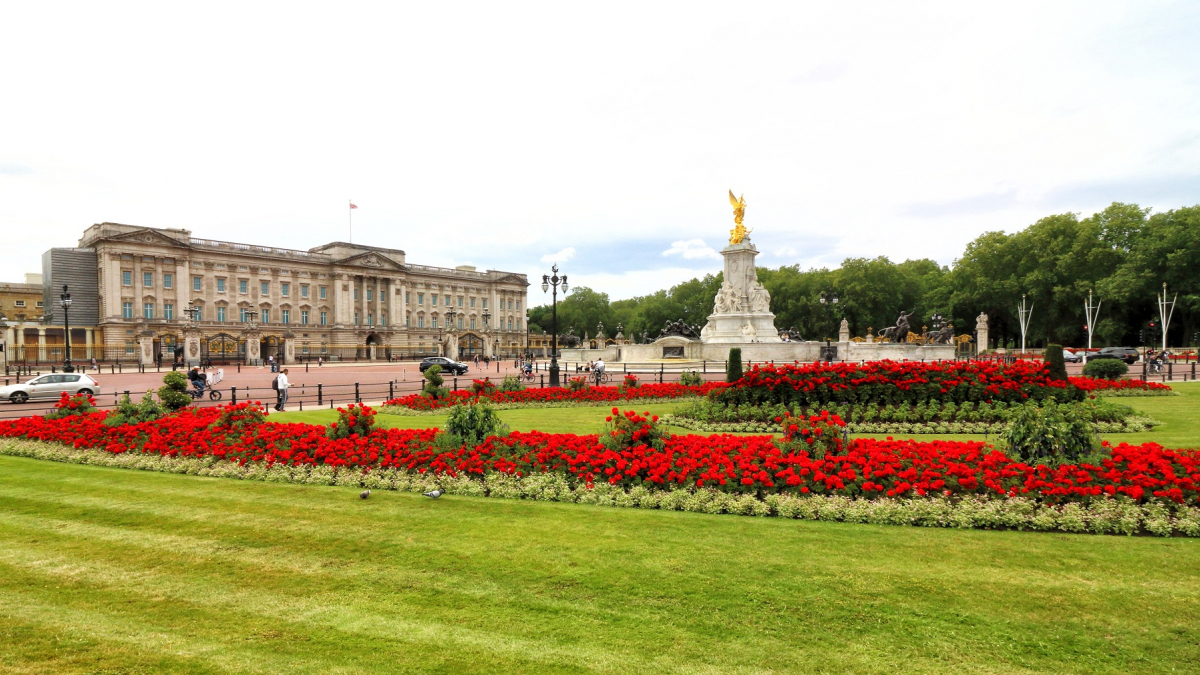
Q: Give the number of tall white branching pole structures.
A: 3